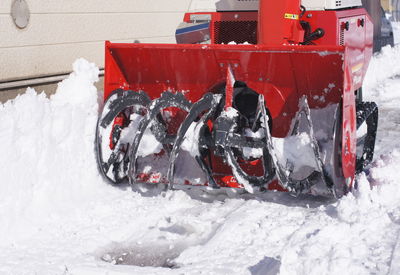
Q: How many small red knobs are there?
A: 2